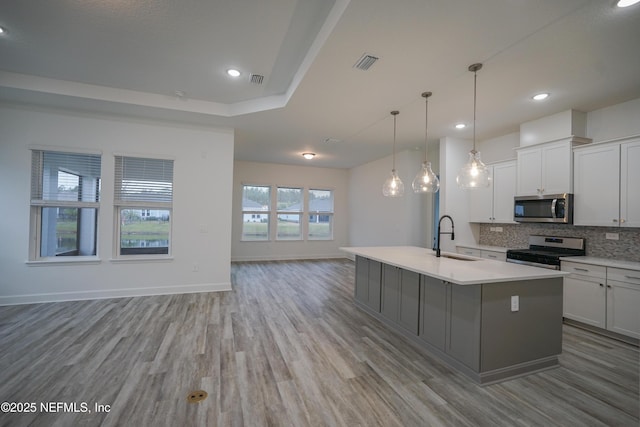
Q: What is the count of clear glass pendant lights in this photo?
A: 3